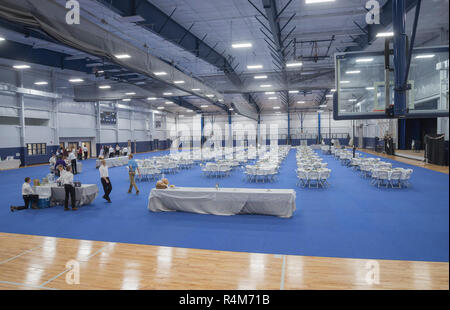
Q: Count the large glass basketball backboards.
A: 1